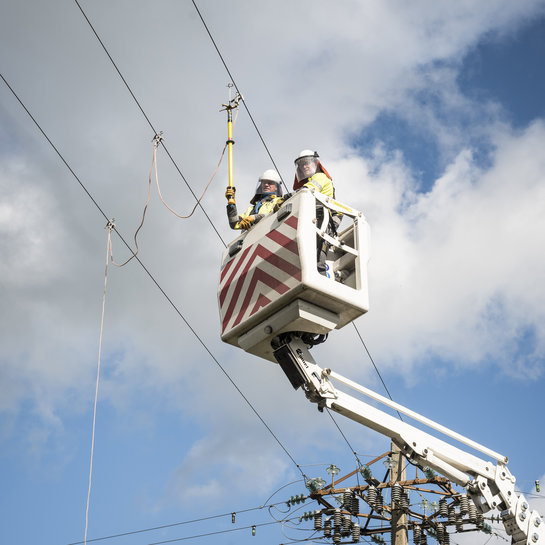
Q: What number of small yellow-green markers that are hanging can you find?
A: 3